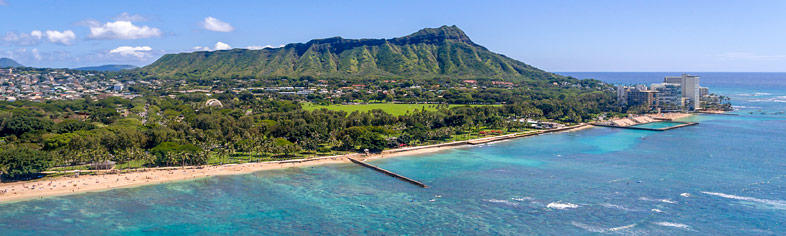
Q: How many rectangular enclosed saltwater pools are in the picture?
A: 1